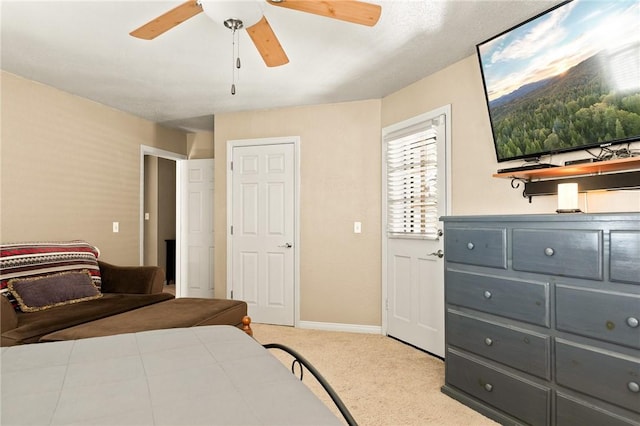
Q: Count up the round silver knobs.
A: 7